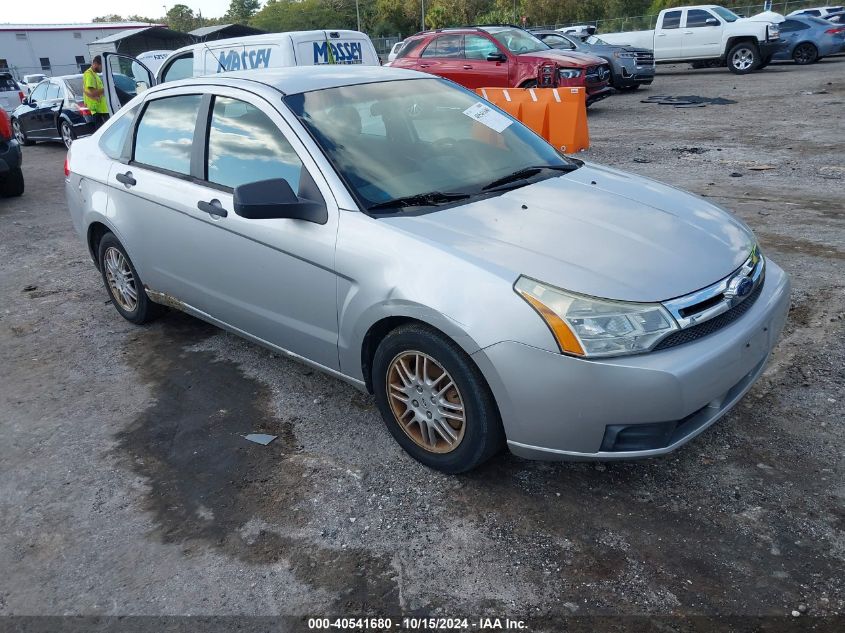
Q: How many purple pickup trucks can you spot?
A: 0